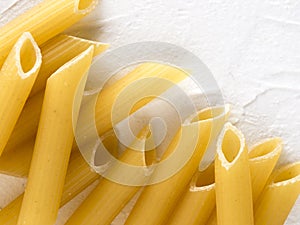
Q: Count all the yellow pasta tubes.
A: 12